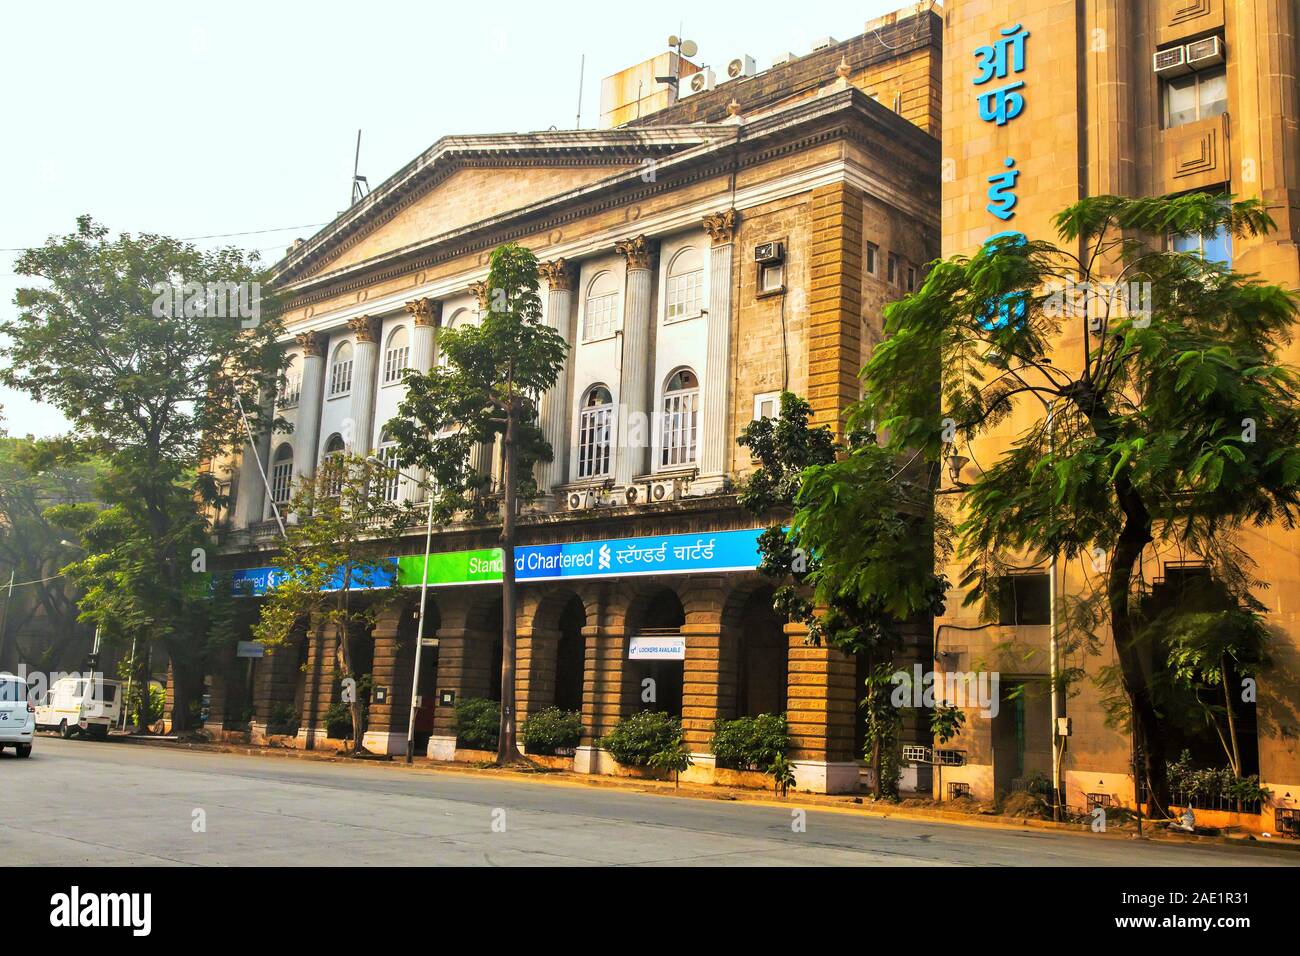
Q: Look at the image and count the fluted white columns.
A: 8